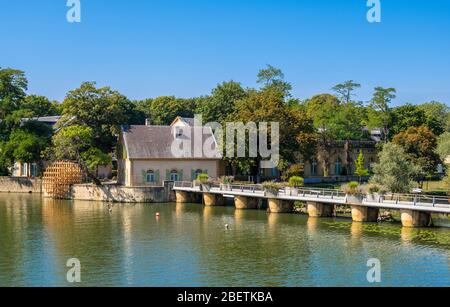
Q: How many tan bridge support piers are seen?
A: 7